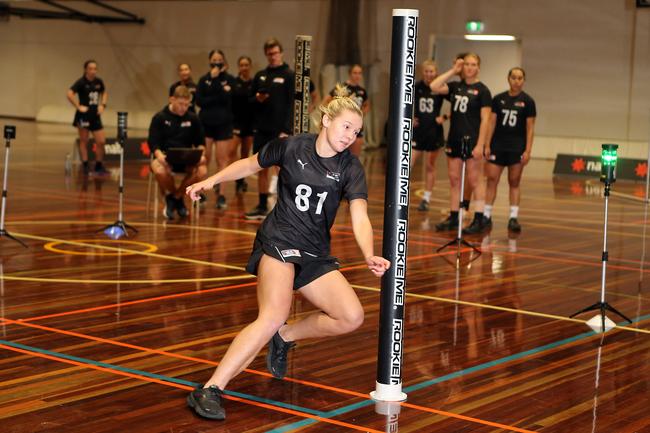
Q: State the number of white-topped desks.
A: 0